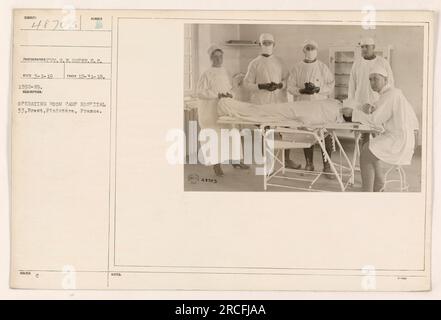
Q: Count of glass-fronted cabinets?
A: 1